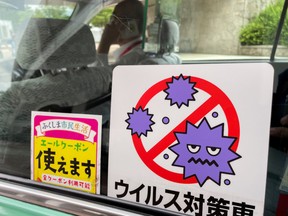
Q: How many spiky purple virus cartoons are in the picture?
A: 3